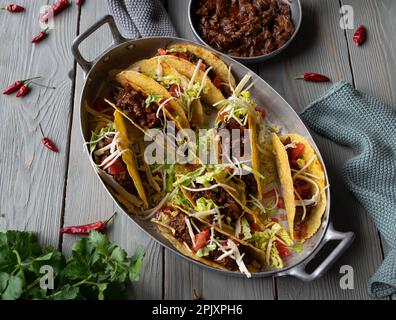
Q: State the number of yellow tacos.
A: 8